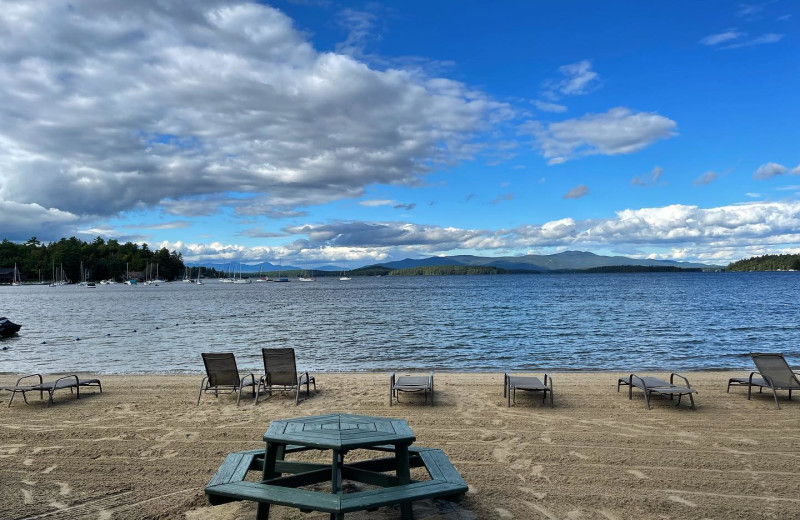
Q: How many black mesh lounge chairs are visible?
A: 7